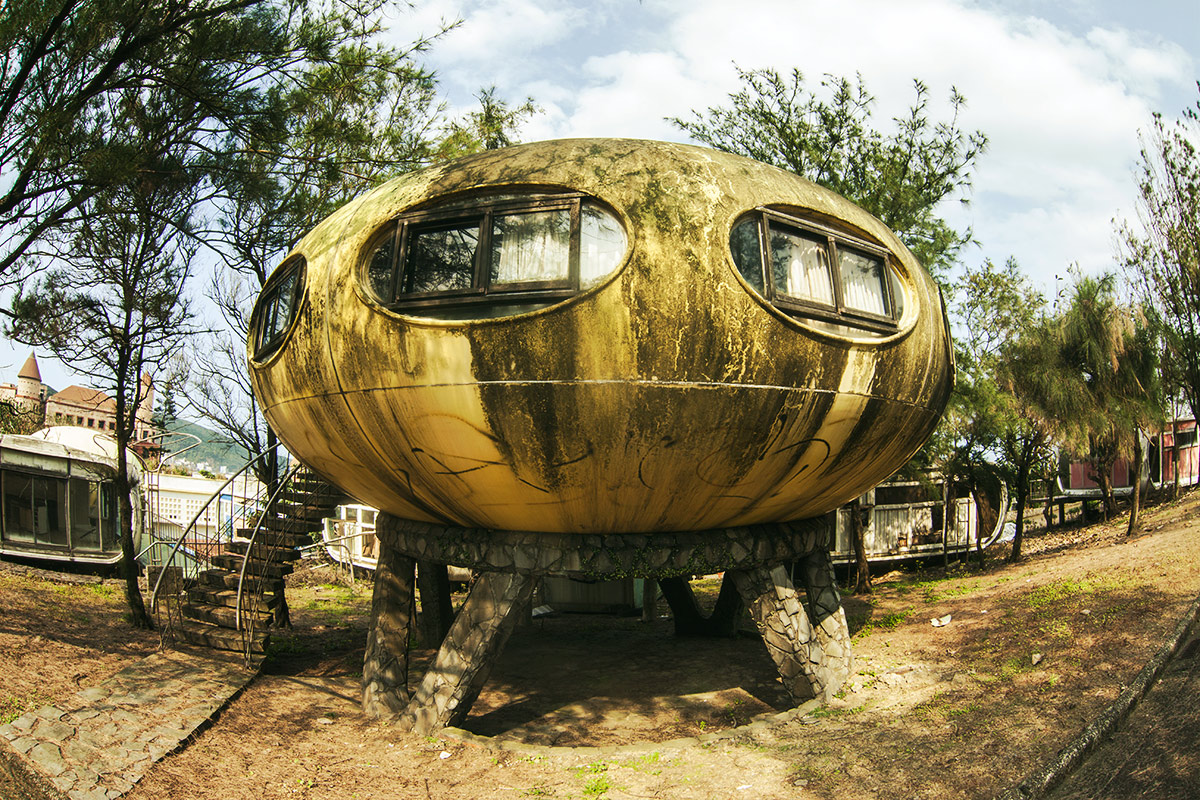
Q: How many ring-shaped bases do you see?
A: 1